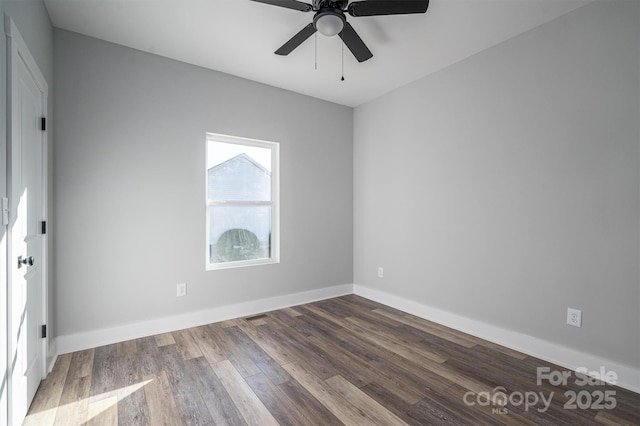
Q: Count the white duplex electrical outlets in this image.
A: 3